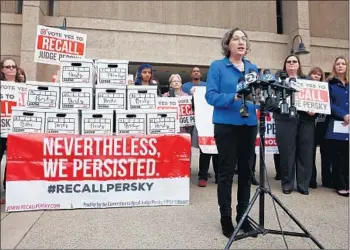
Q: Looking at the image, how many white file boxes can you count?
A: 11